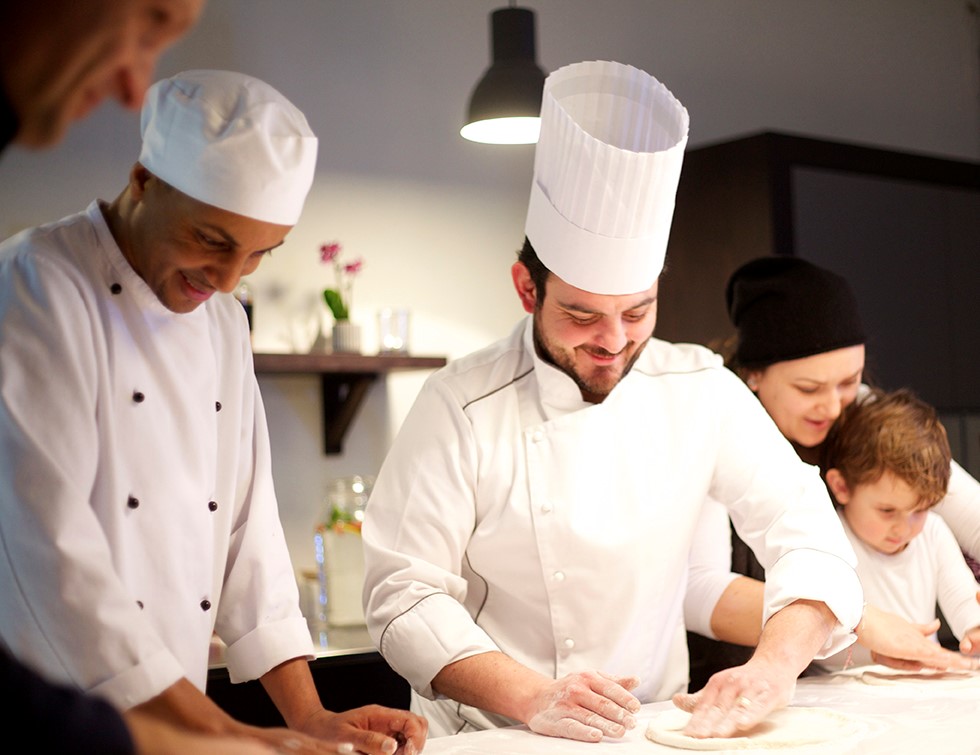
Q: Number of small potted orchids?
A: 1